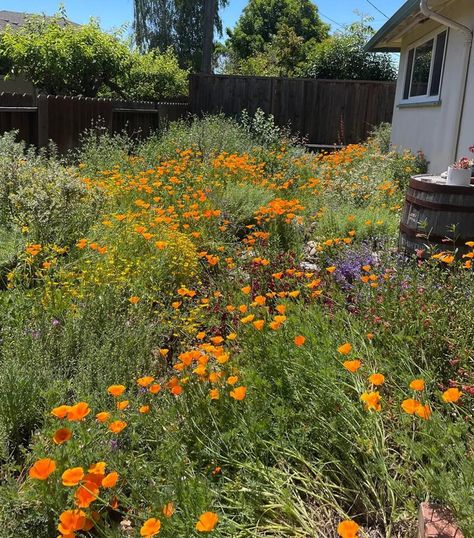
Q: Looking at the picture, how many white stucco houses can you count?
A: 1